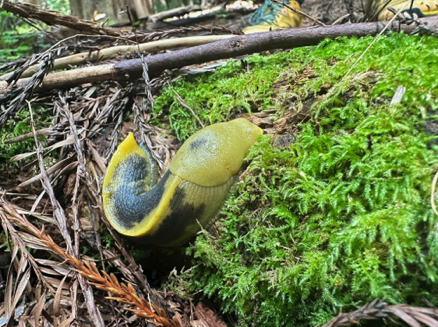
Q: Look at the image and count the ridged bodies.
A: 1